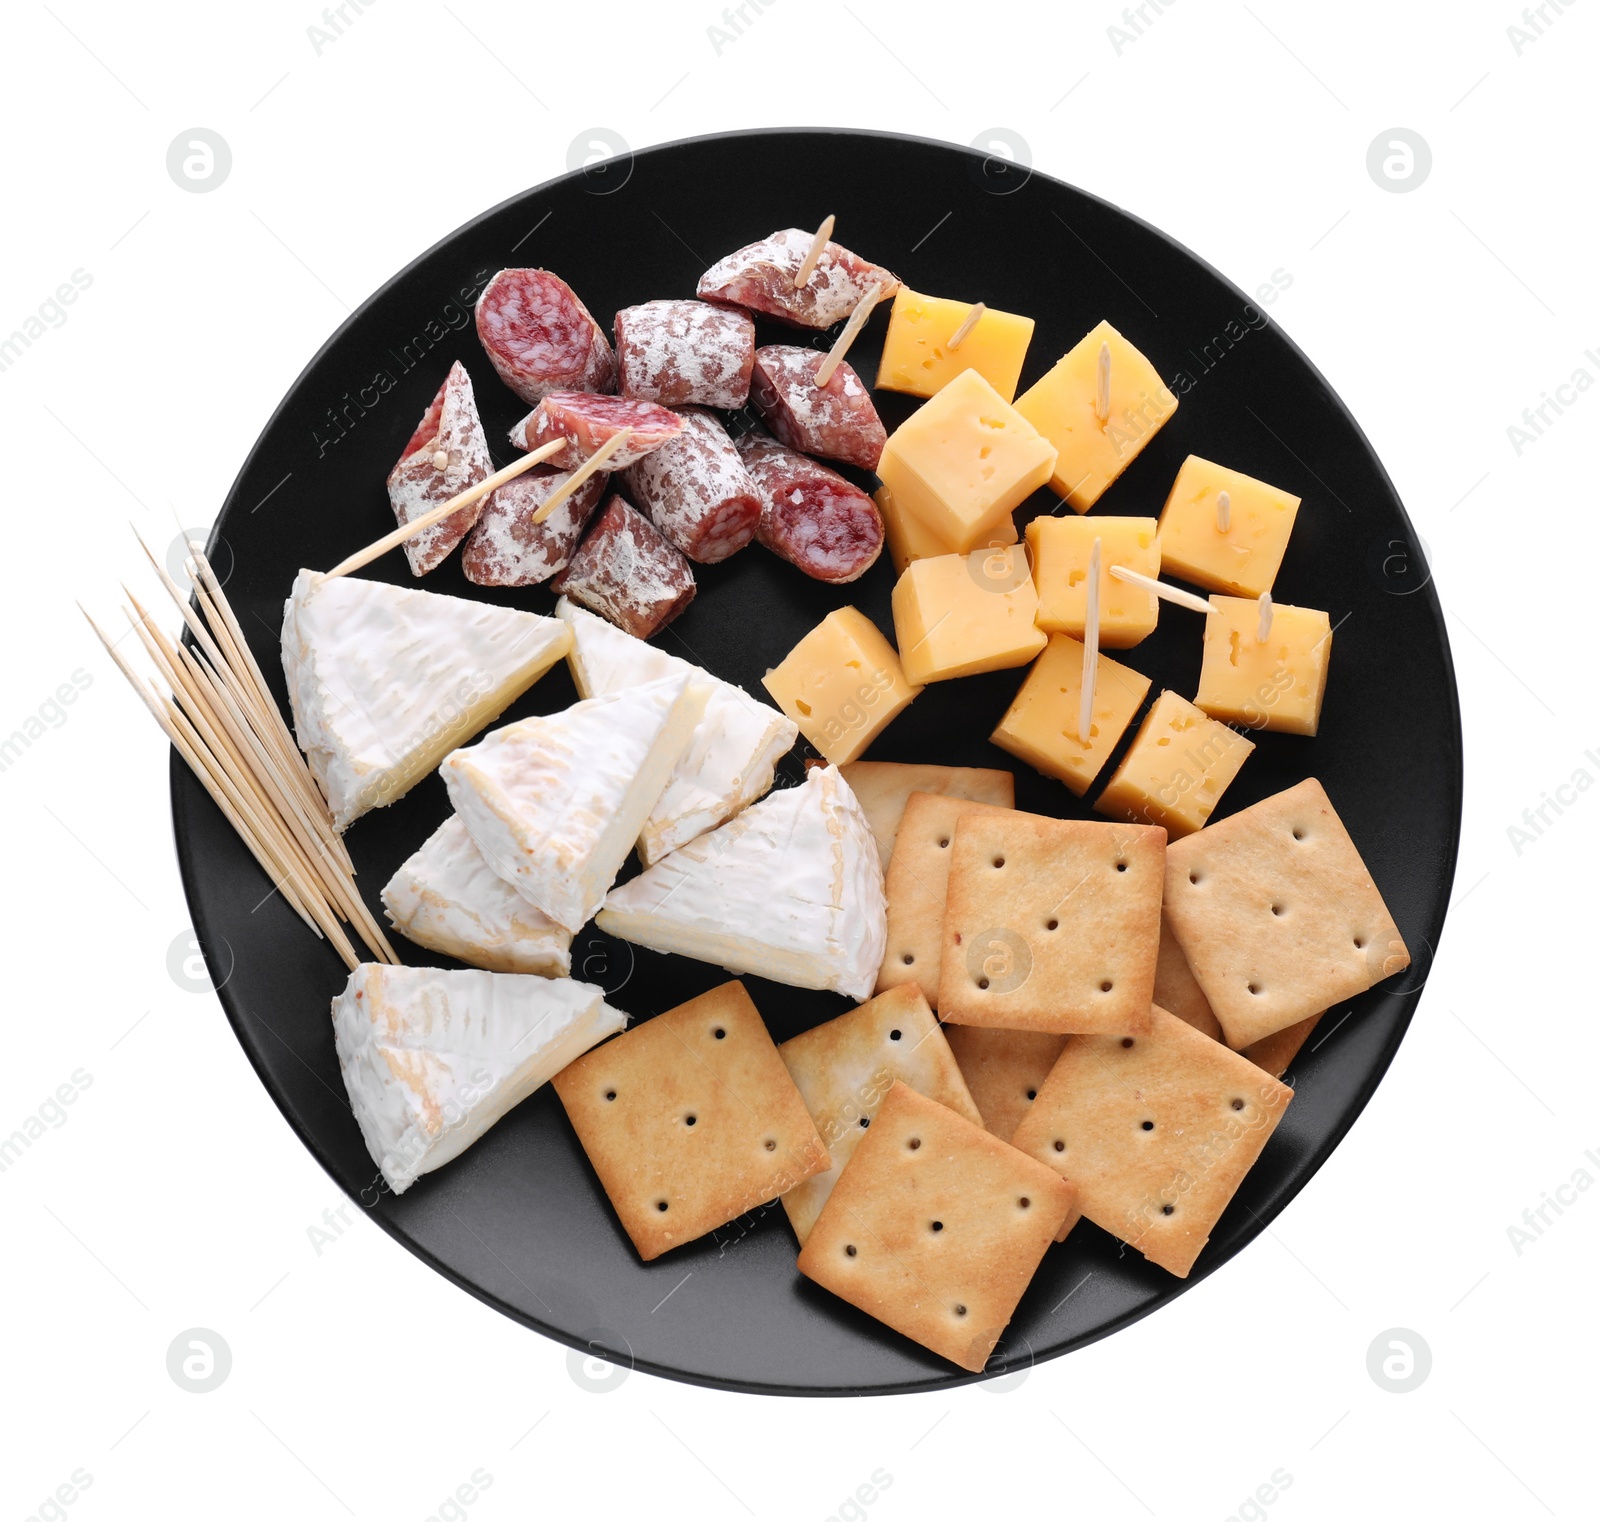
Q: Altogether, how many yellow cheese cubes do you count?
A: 11